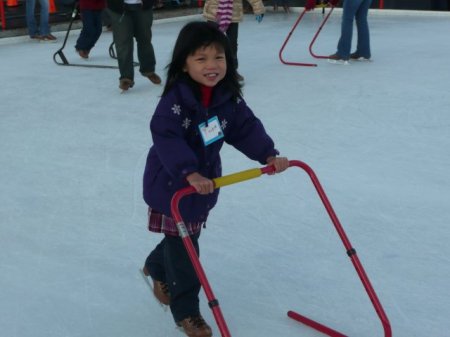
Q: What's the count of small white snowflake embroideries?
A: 4